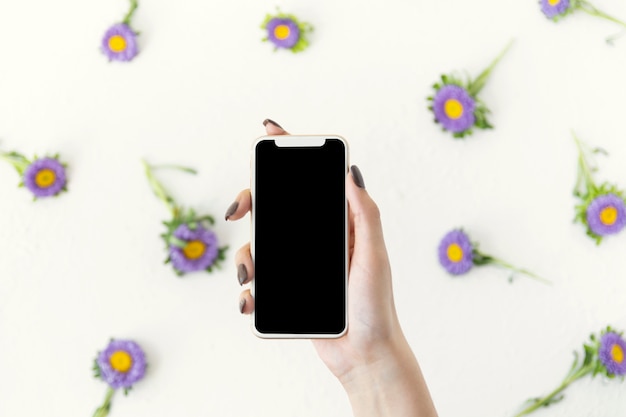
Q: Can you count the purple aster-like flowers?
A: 10